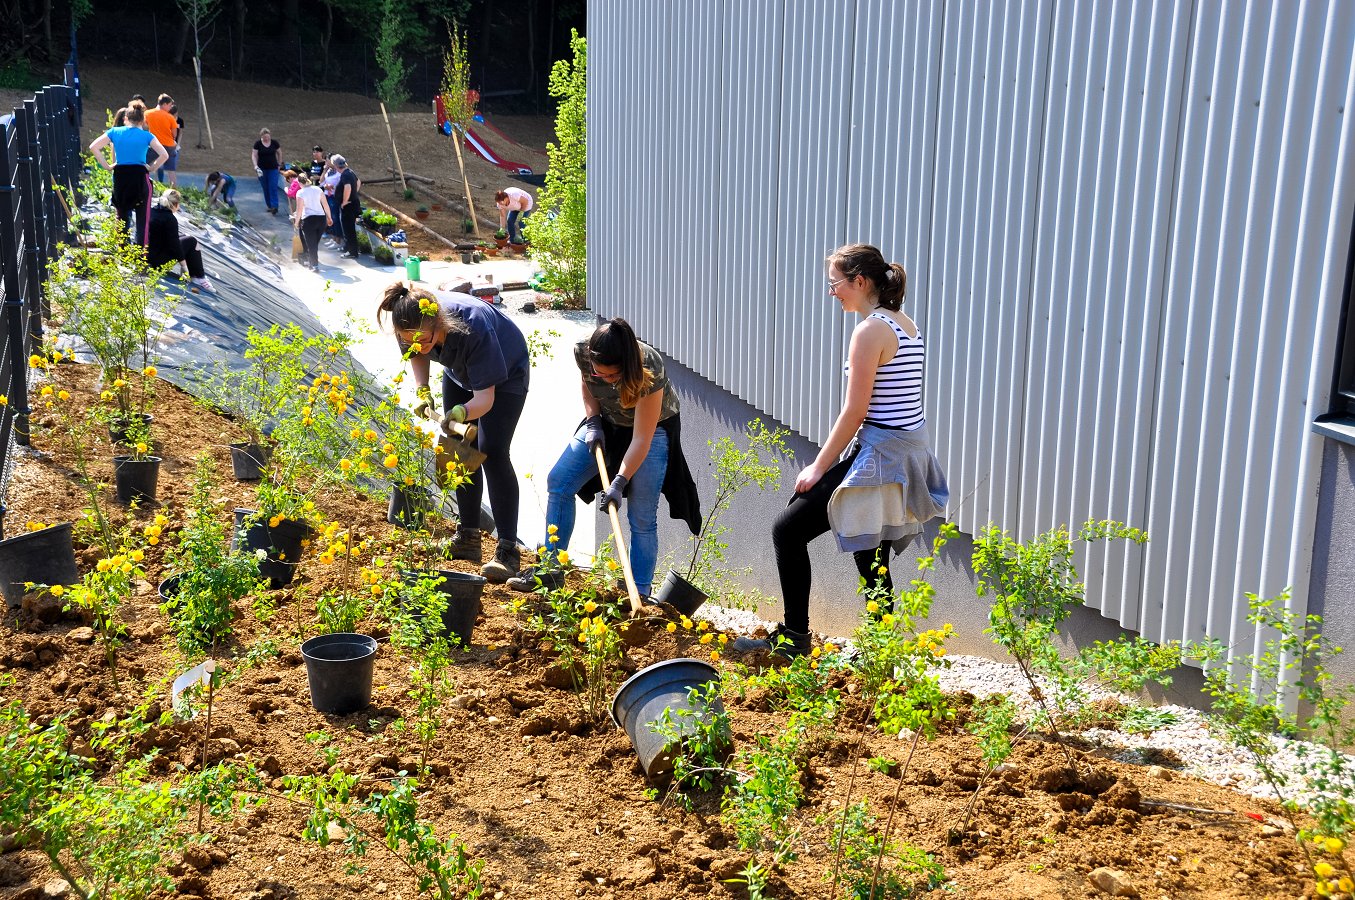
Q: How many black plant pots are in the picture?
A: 11